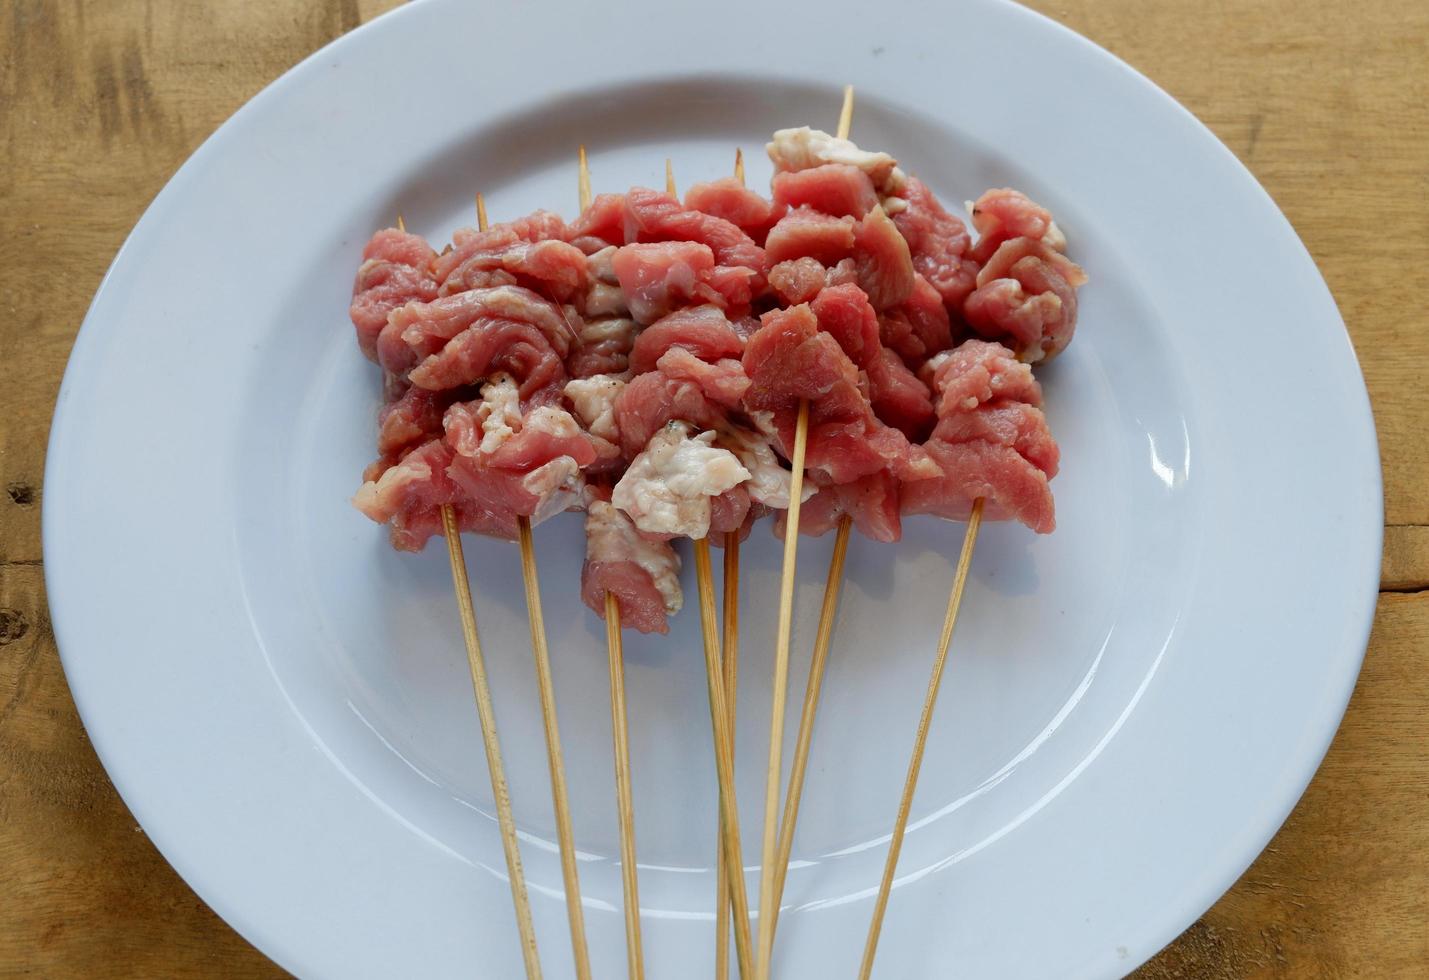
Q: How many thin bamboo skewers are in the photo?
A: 8